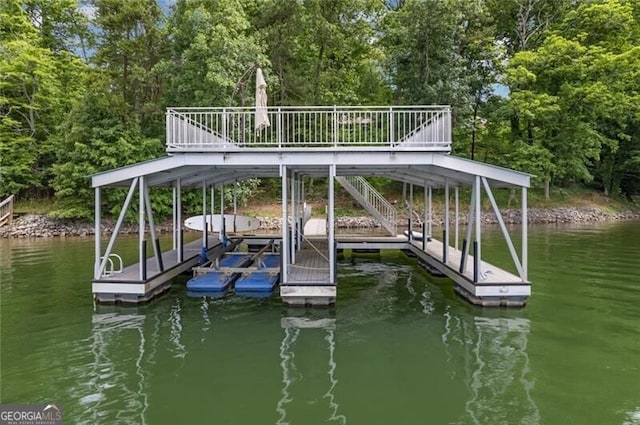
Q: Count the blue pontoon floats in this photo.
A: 2